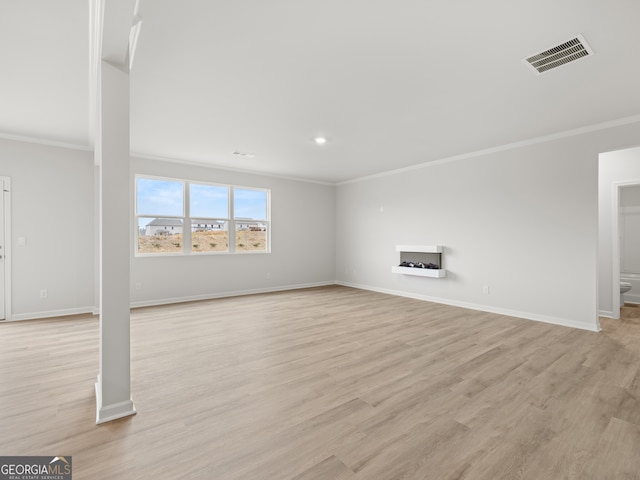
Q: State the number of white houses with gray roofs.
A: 3